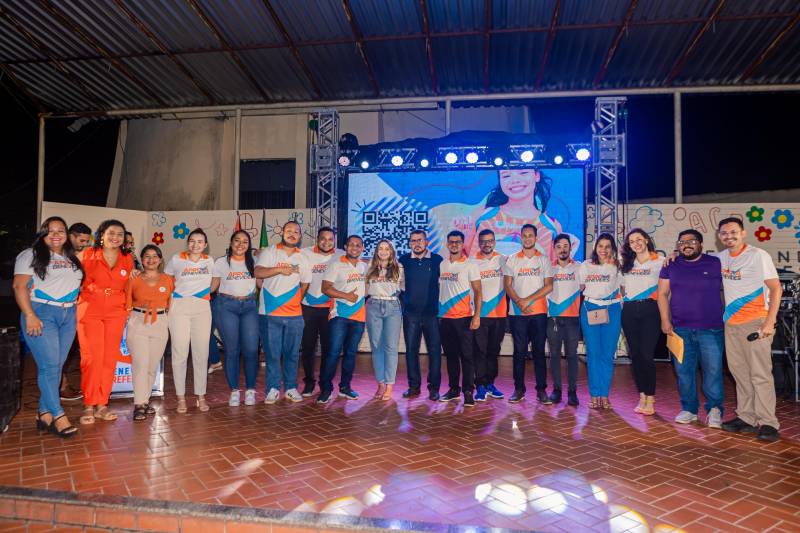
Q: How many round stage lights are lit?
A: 10